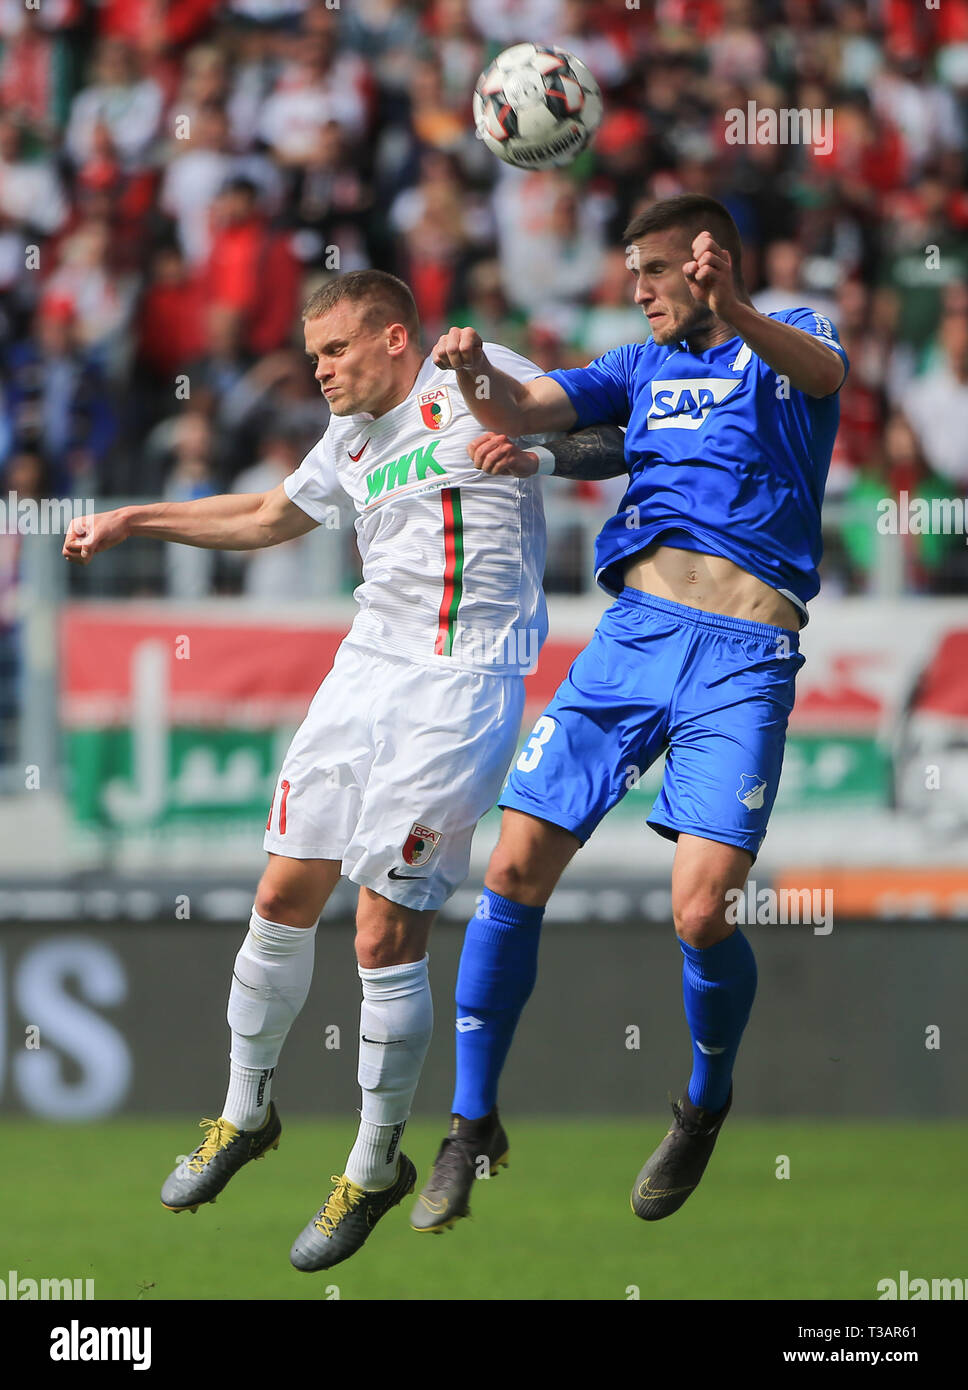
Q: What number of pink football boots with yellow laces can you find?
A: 0